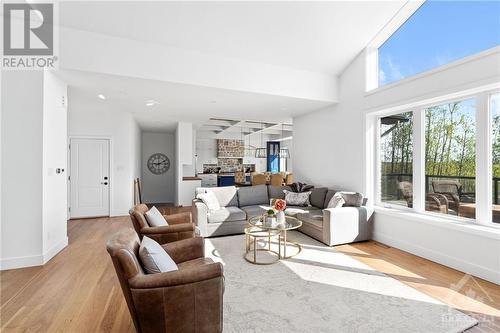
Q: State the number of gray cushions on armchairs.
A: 2